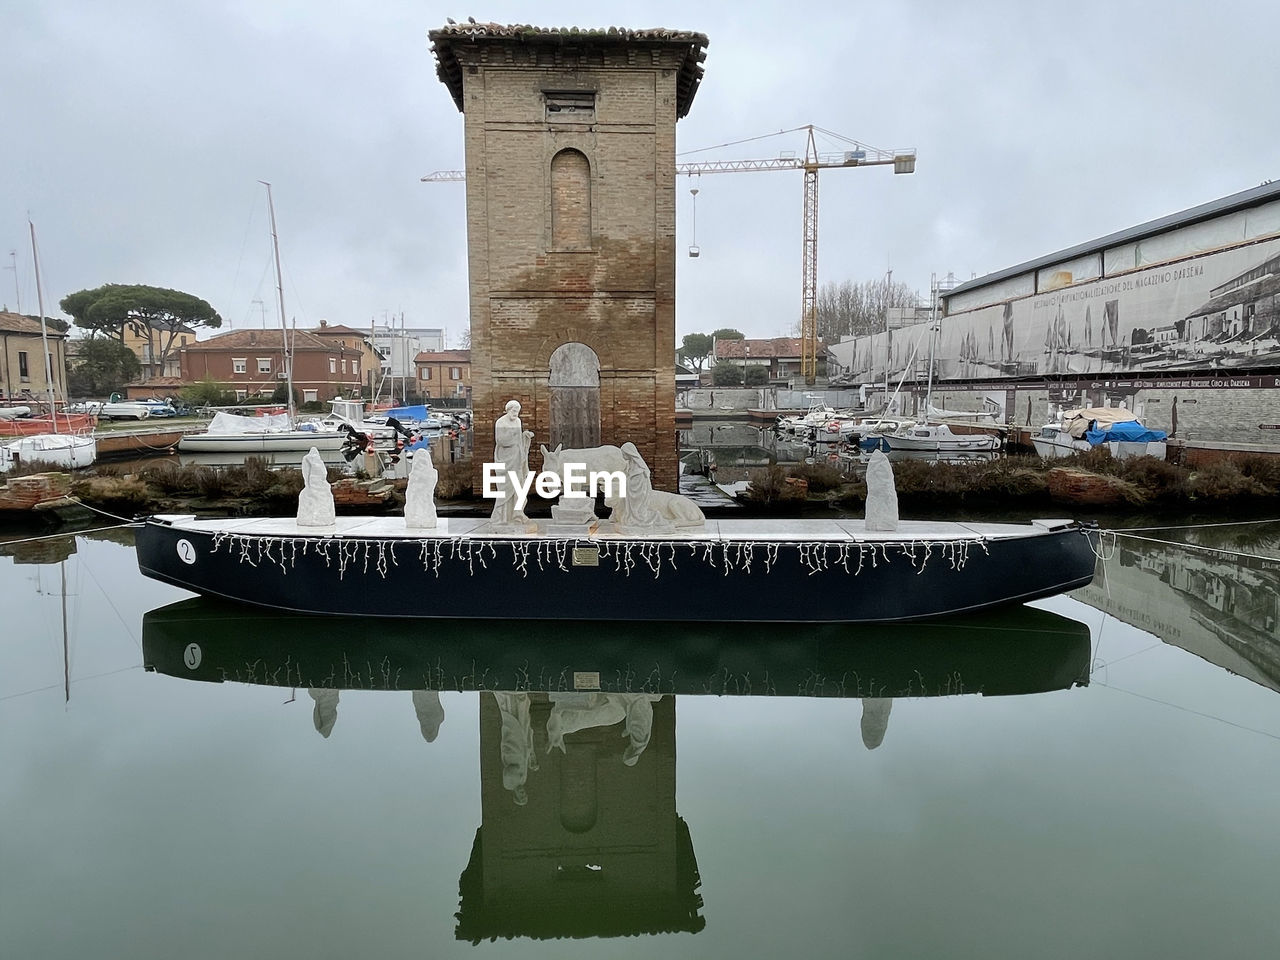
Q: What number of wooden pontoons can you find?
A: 1